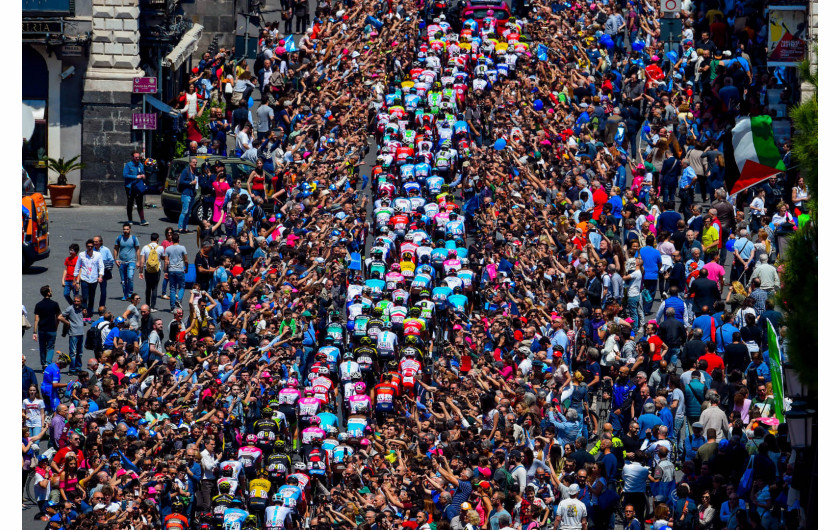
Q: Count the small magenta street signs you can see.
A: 2